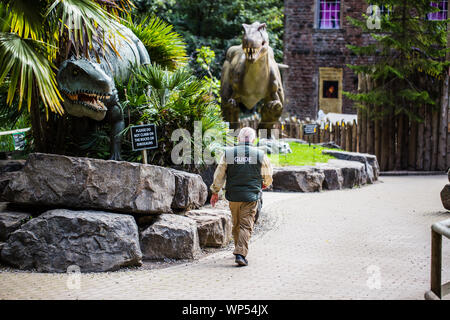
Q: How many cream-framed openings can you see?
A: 1